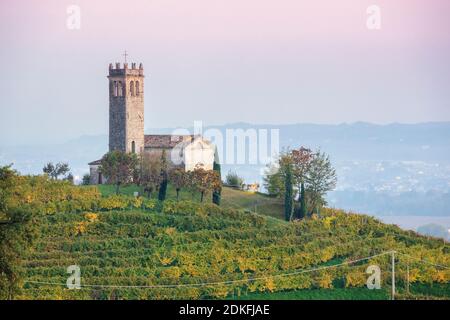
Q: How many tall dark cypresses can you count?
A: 4